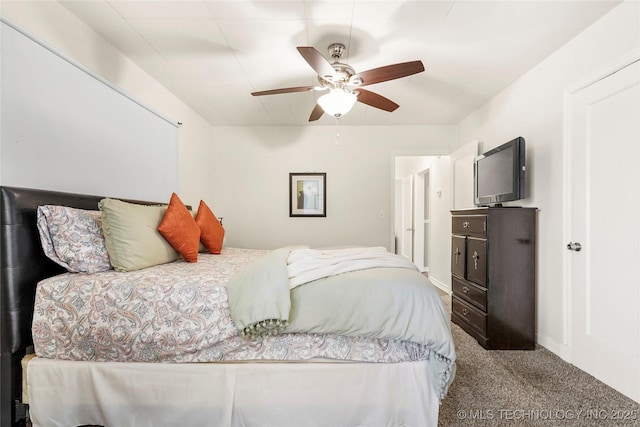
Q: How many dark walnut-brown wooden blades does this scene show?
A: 5